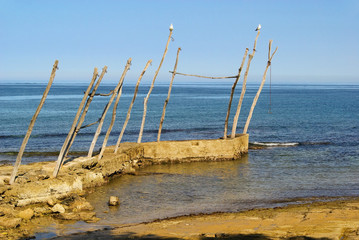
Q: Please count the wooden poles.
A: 11